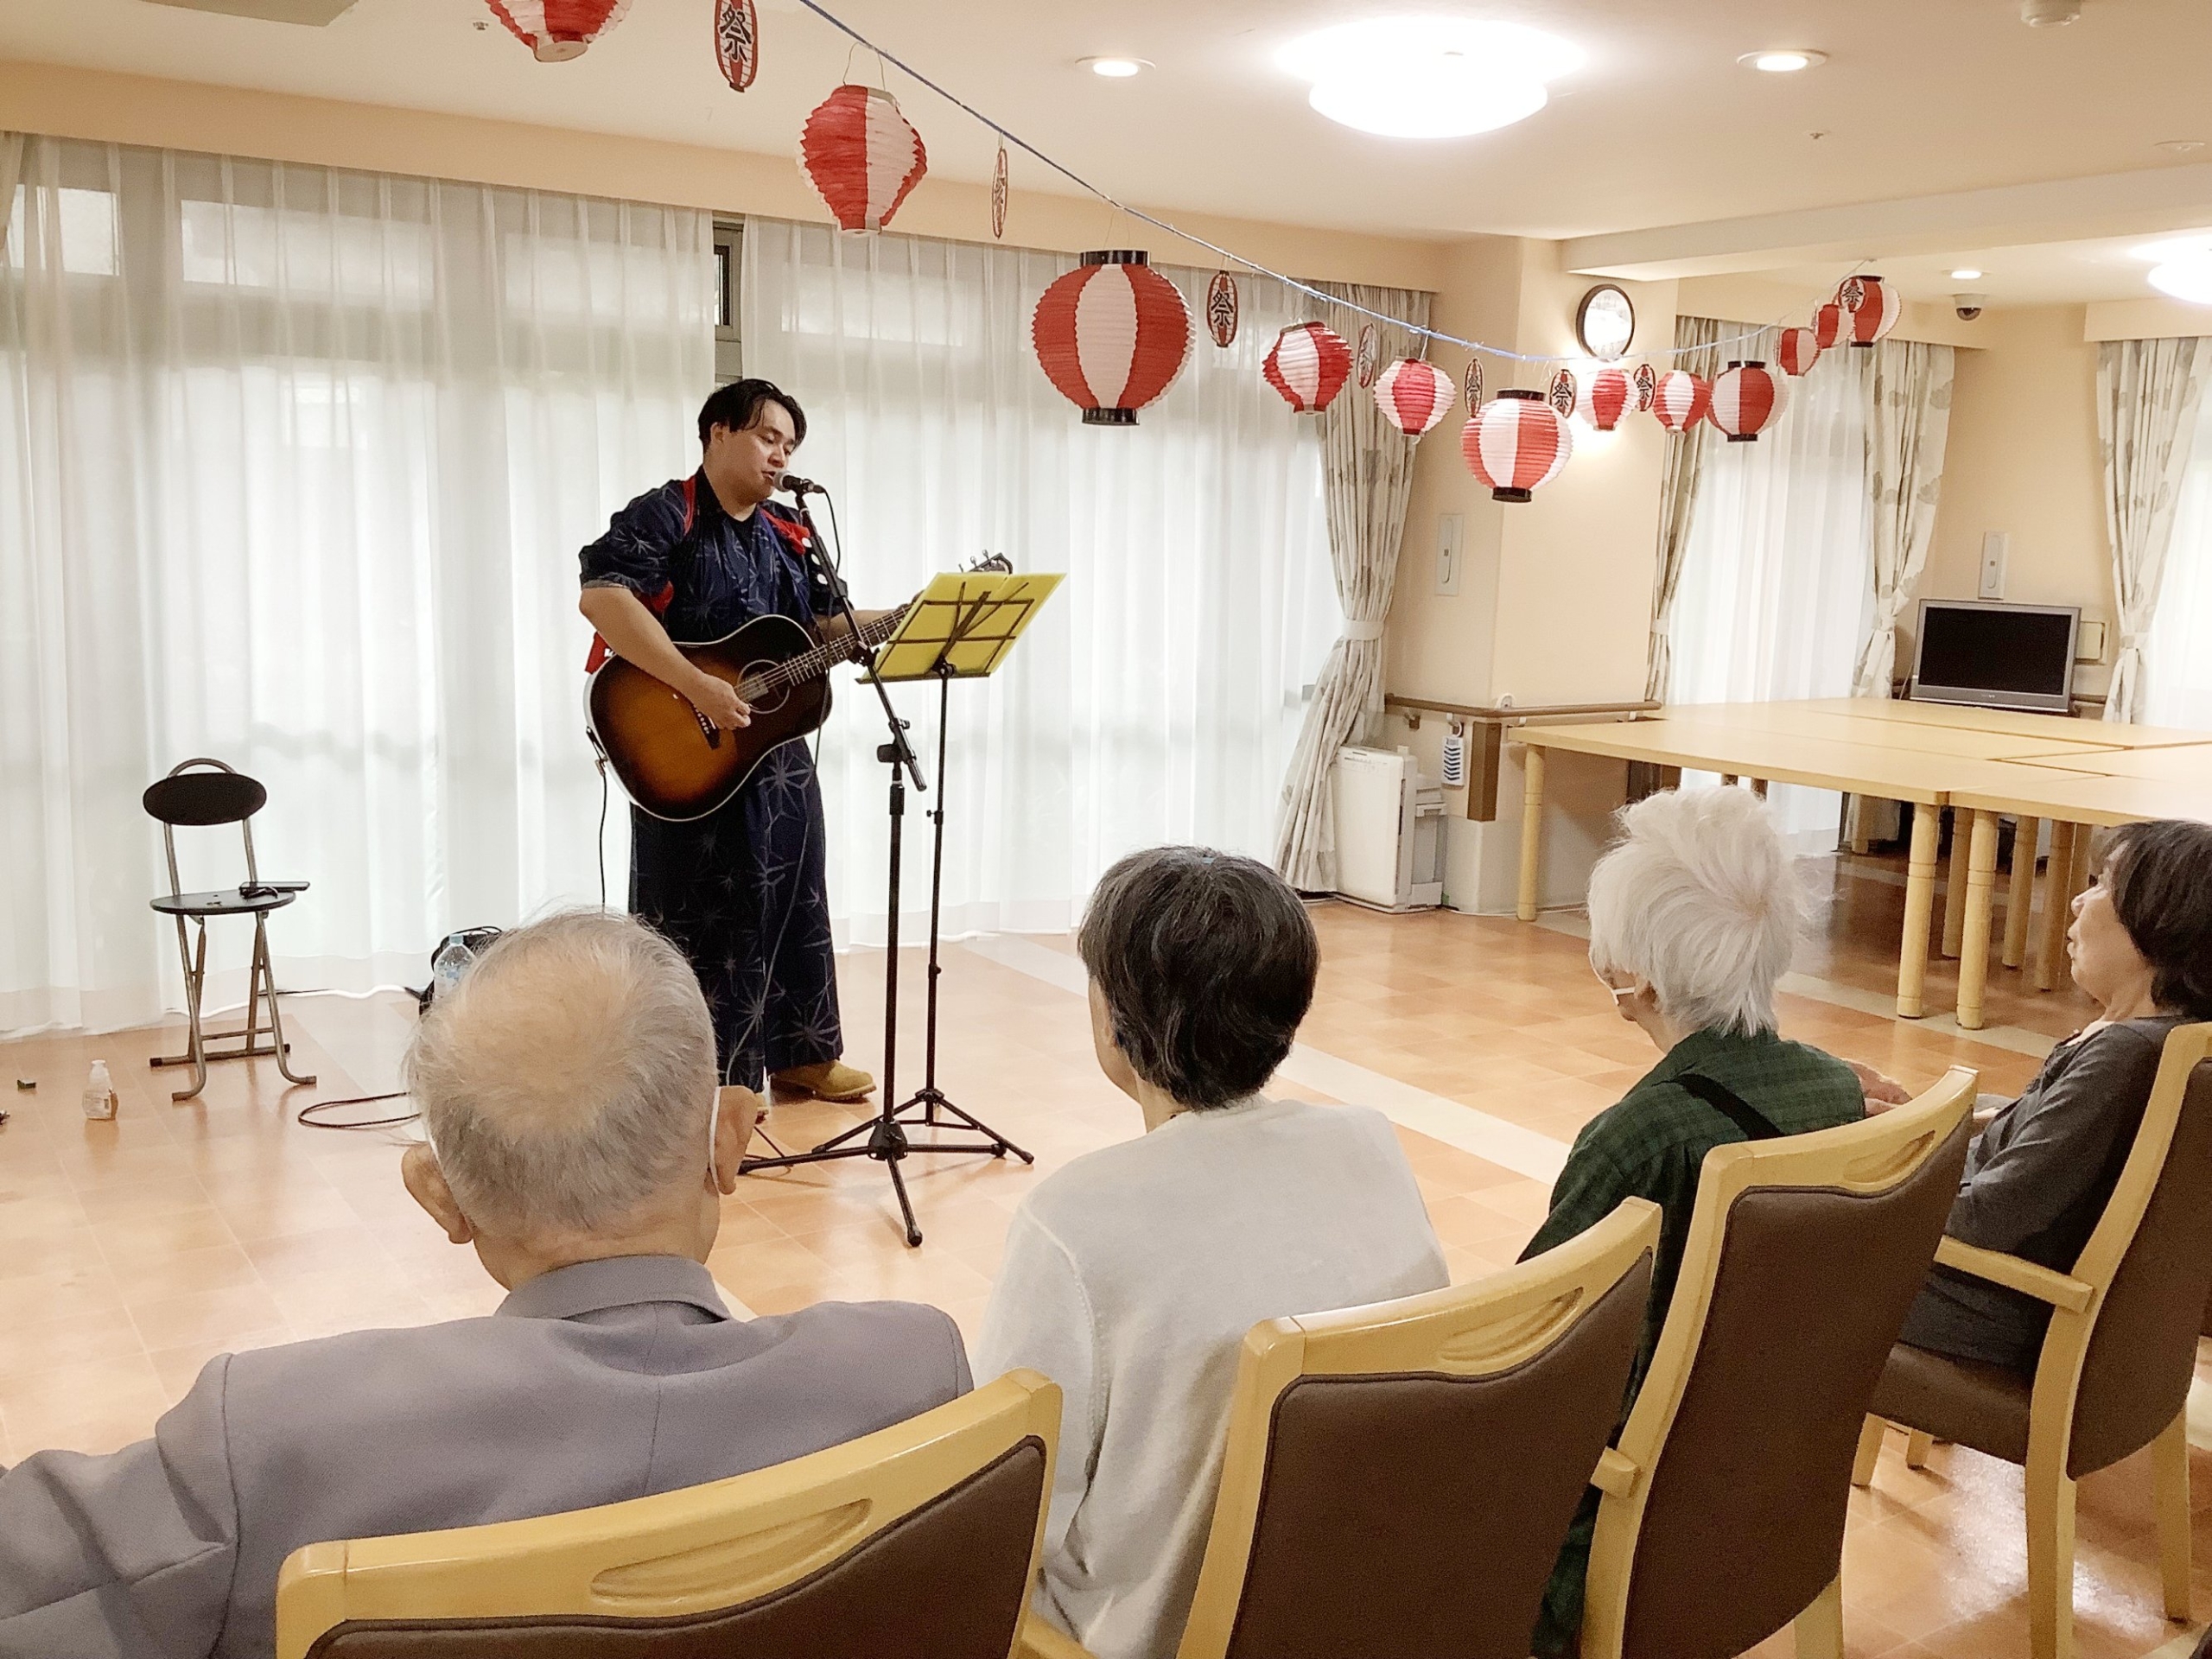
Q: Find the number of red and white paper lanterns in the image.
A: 12